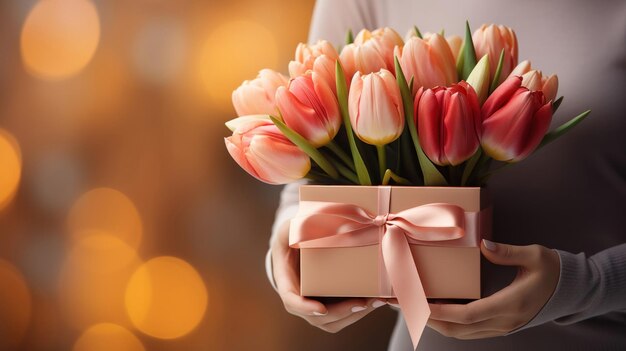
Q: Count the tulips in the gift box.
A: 11